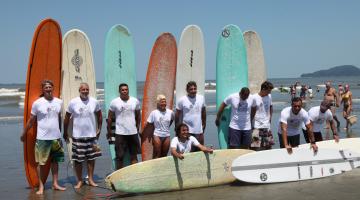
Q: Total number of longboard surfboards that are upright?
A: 7